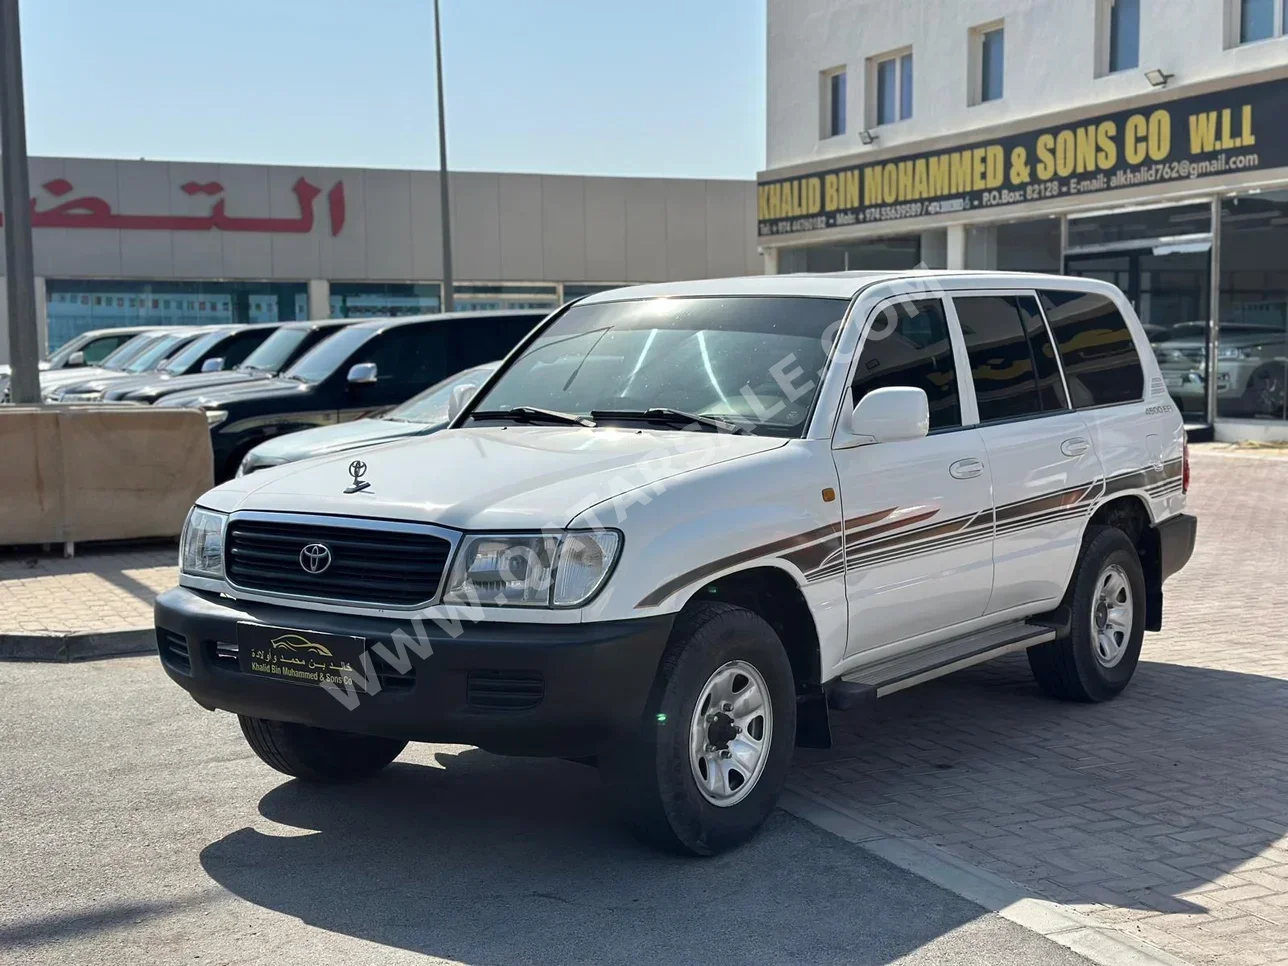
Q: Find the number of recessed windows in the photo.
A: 5